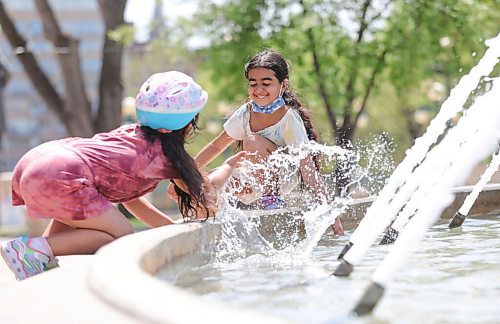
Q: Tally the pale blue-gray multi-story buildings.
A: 1